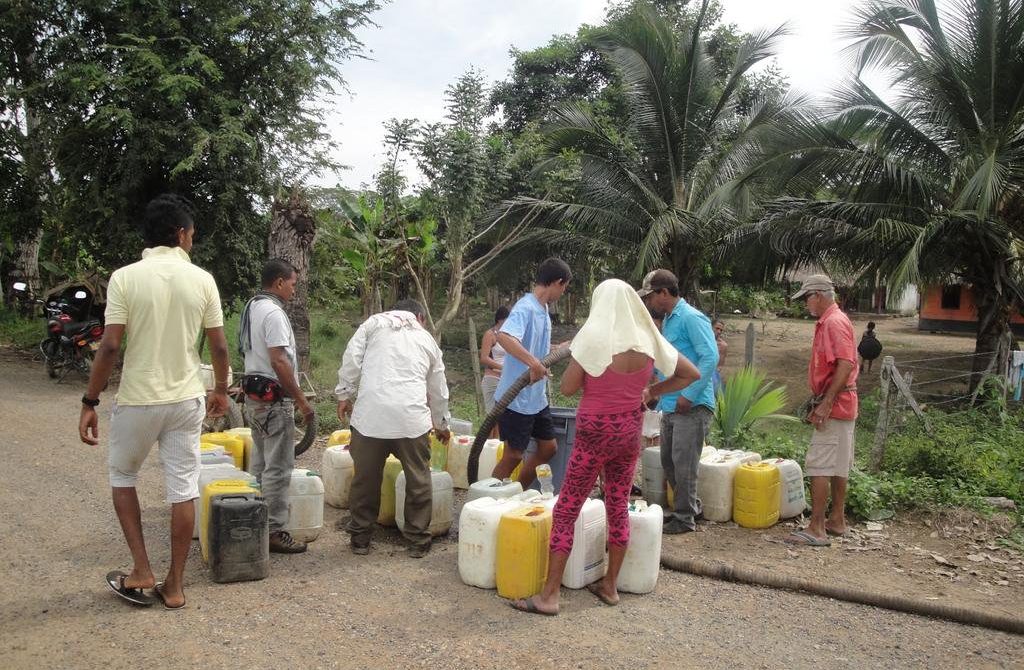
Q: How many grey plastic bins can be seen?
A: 1